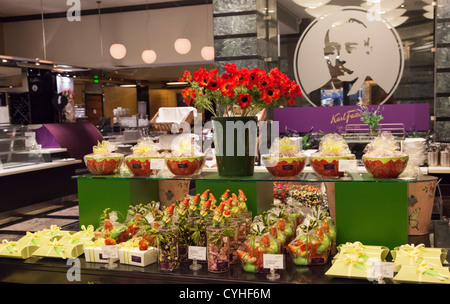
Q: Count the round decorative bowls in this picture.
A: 6